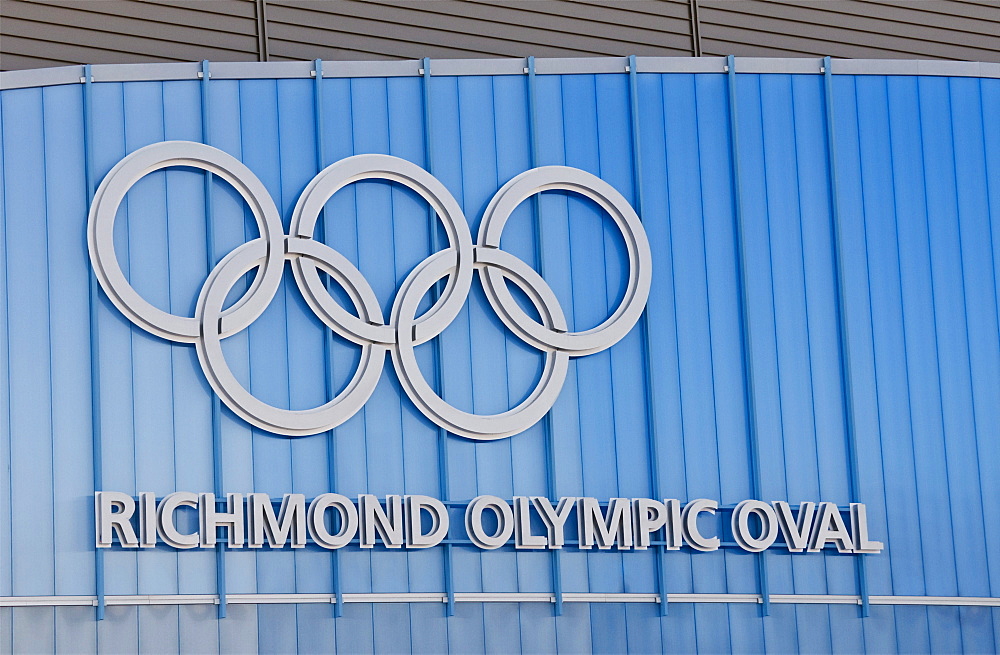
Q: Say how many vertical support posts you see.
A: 8